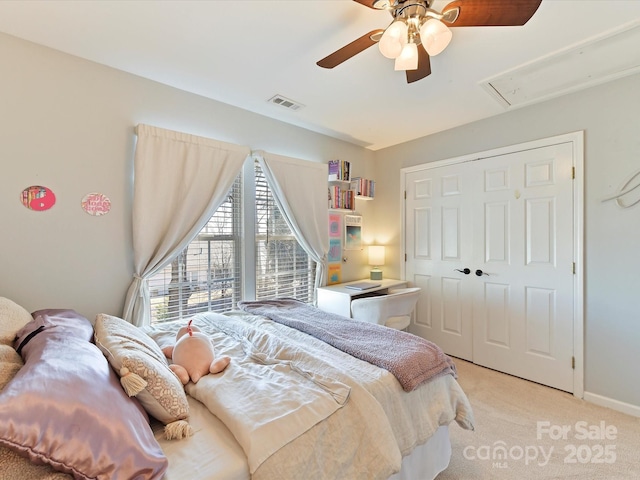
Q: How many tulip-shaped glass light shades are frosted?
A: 3